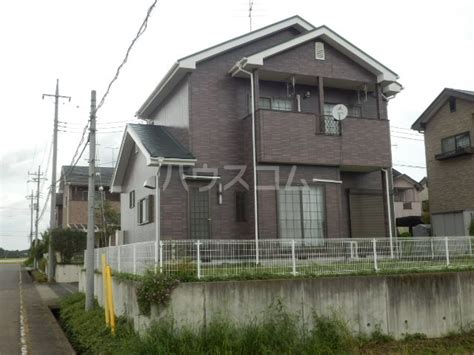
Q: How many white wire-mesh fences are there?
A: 1